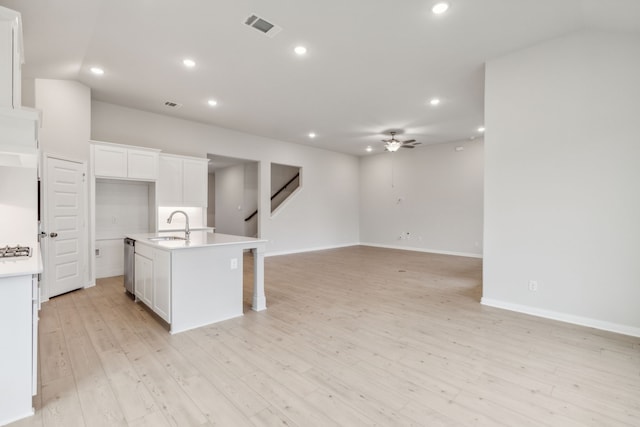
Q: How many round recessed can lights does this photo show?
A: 9